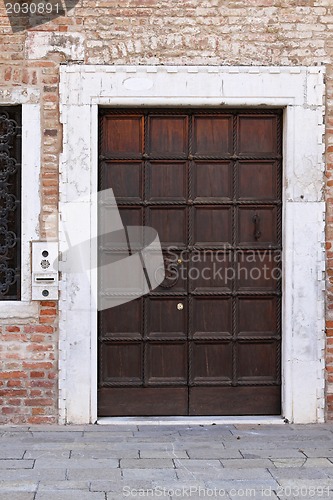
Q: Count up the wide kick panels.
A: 2